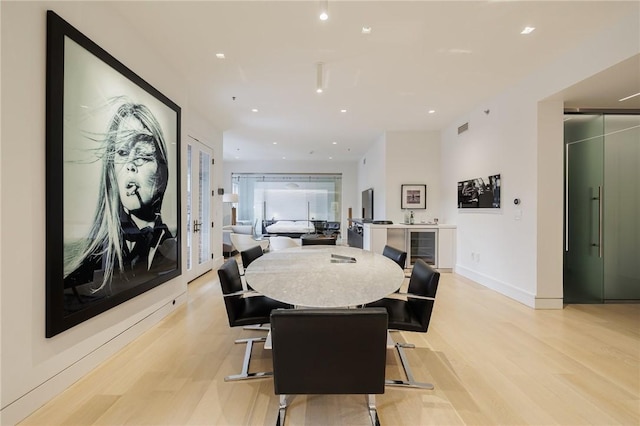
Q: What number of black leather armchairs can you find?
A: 6